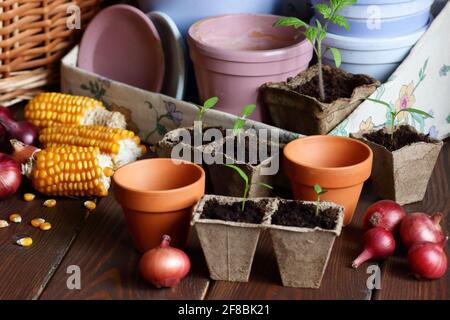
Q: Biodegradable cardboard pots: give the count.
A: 6